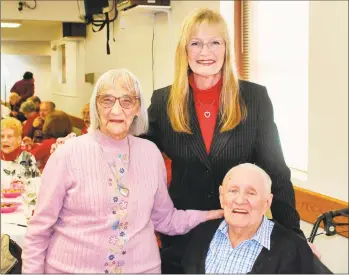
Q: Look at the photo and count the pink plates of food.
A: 2